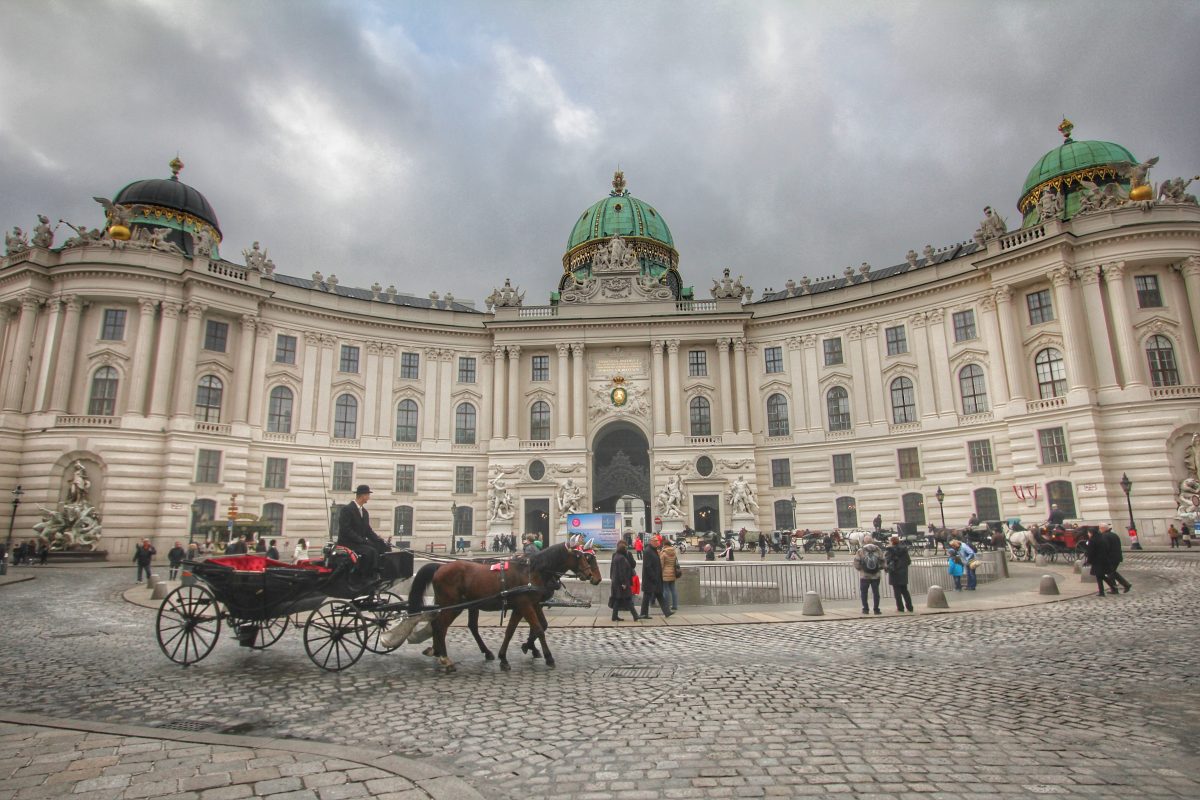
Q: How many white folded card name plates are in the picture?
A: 0